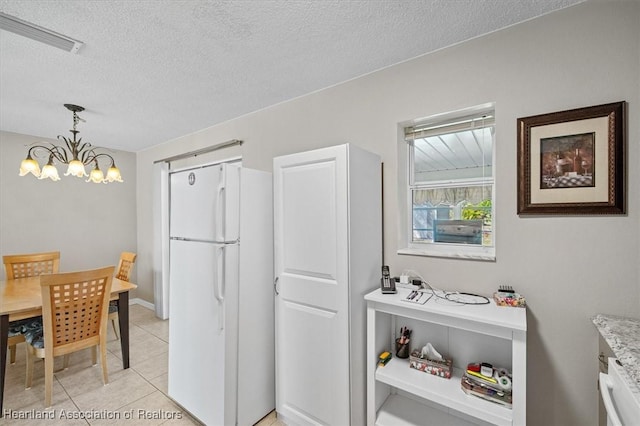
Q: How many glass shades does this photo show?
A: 5